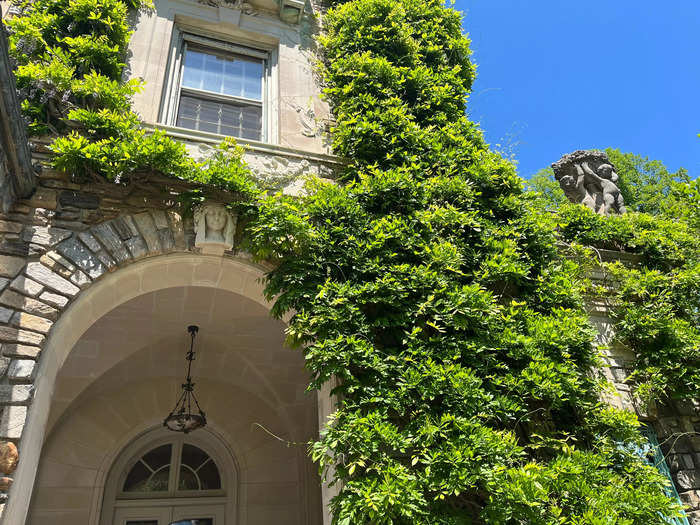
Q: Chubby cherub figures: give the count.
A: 2